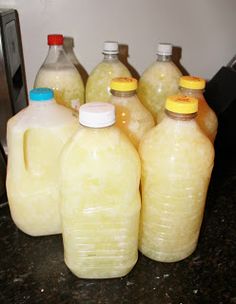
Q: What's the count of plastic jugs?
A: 8